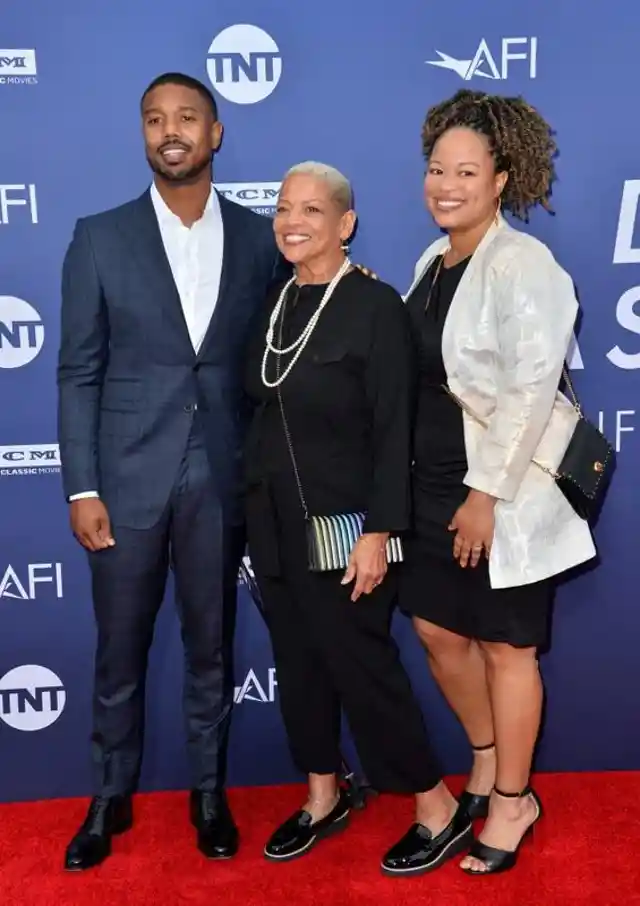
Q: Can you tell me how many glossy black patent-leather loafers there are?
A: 2